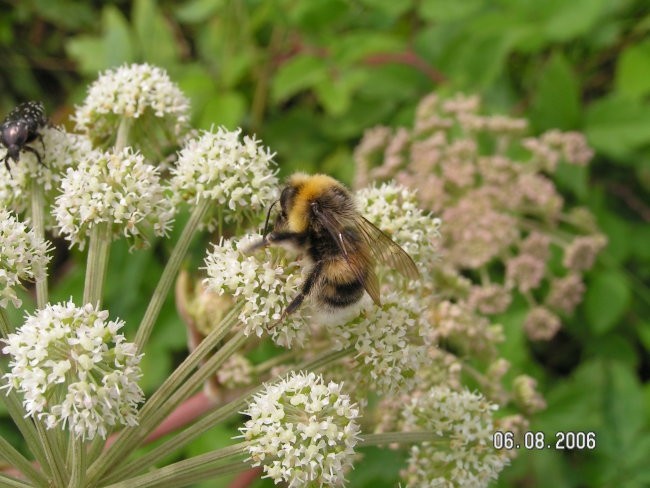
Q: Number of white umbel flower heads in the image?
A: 11